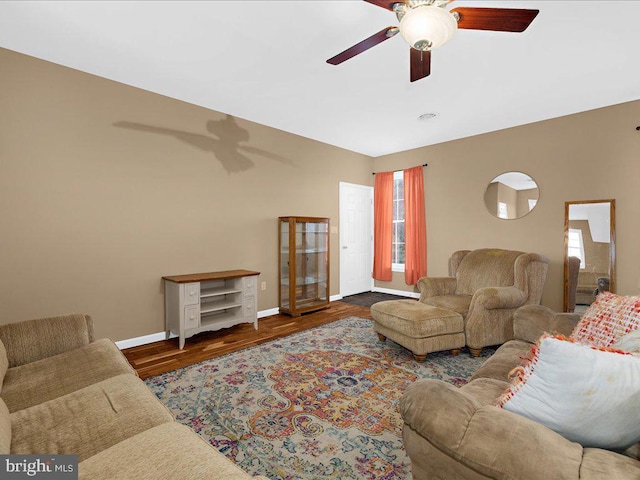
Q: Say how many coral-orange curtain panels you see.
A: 2